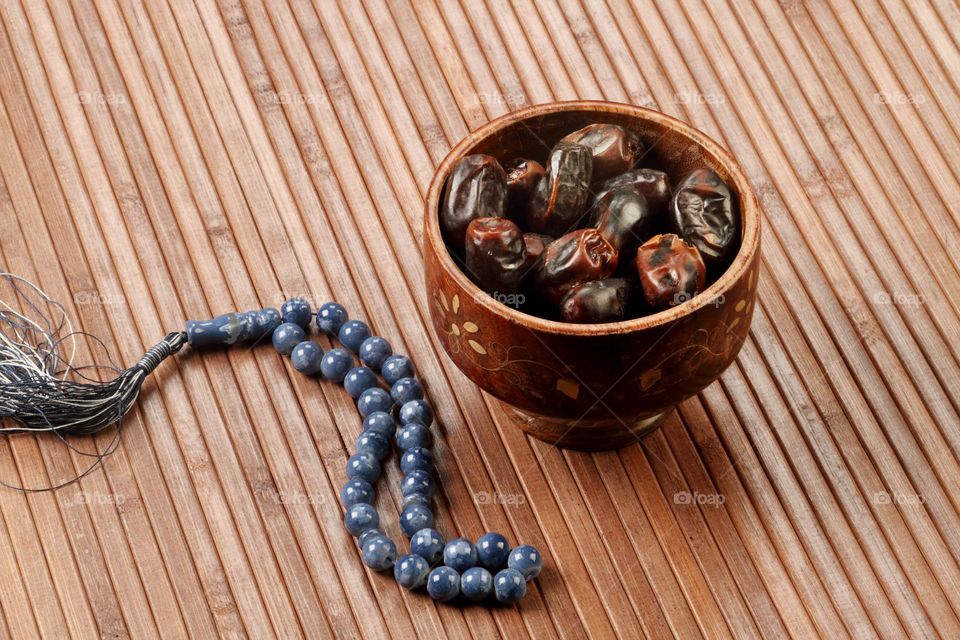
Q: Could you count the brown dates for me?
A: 12